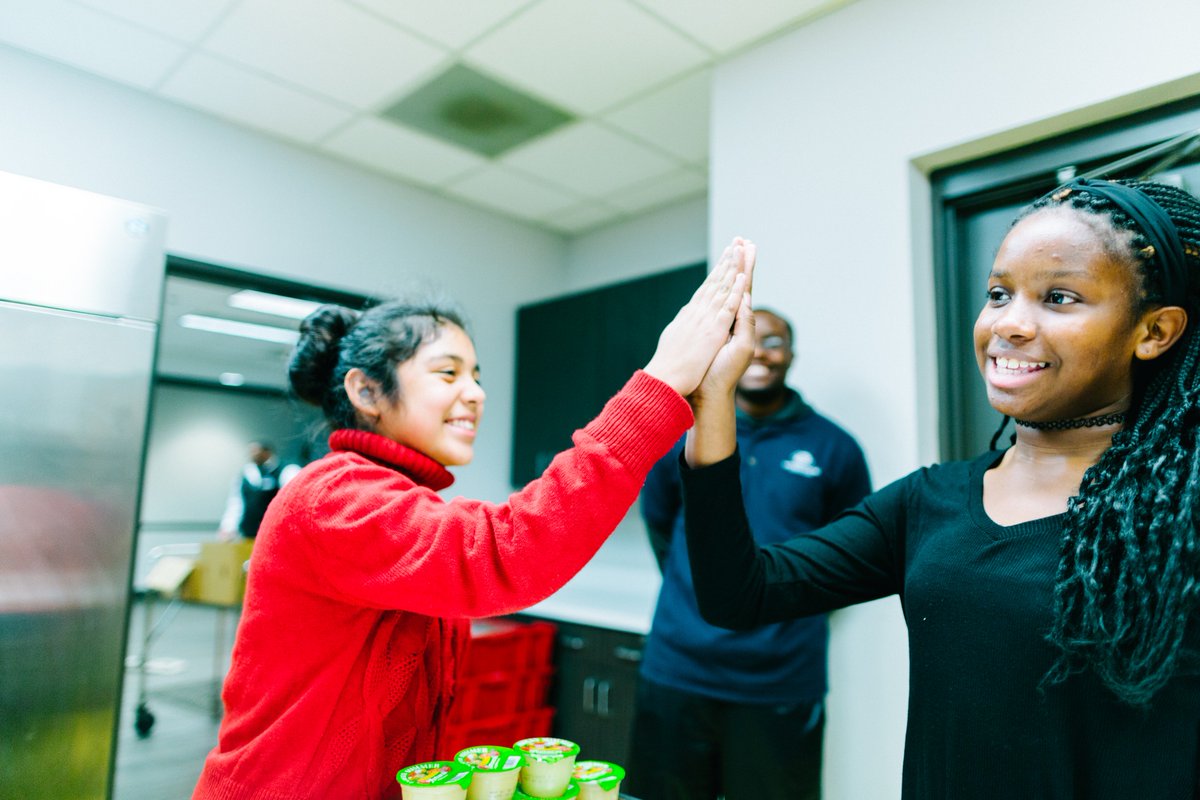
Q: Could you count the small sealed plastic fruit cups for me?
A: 5